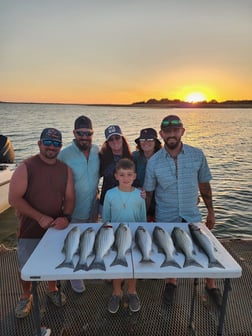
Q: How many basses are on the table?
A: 8